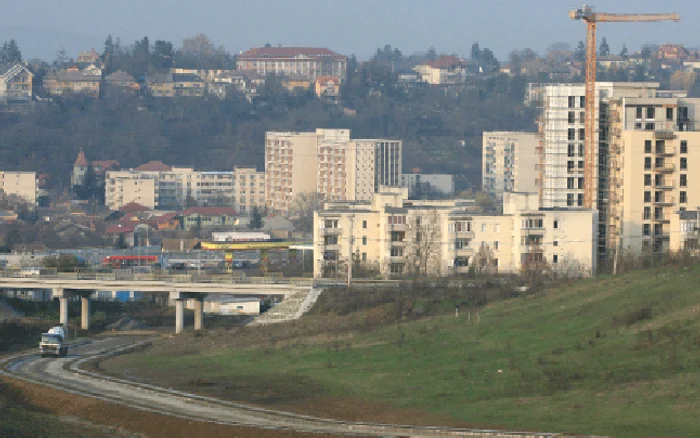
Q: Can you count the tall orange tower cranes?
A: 1